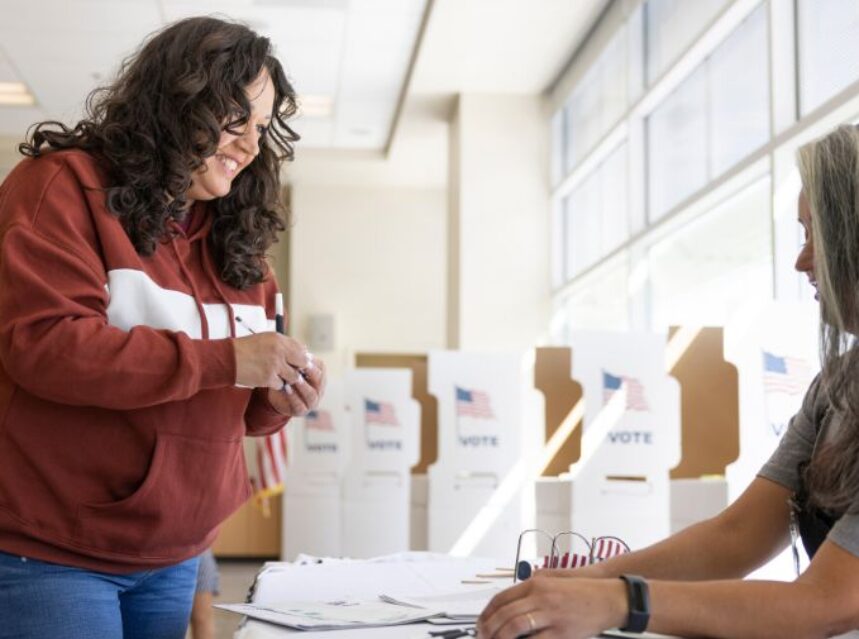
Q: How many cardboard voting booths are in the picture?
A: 5